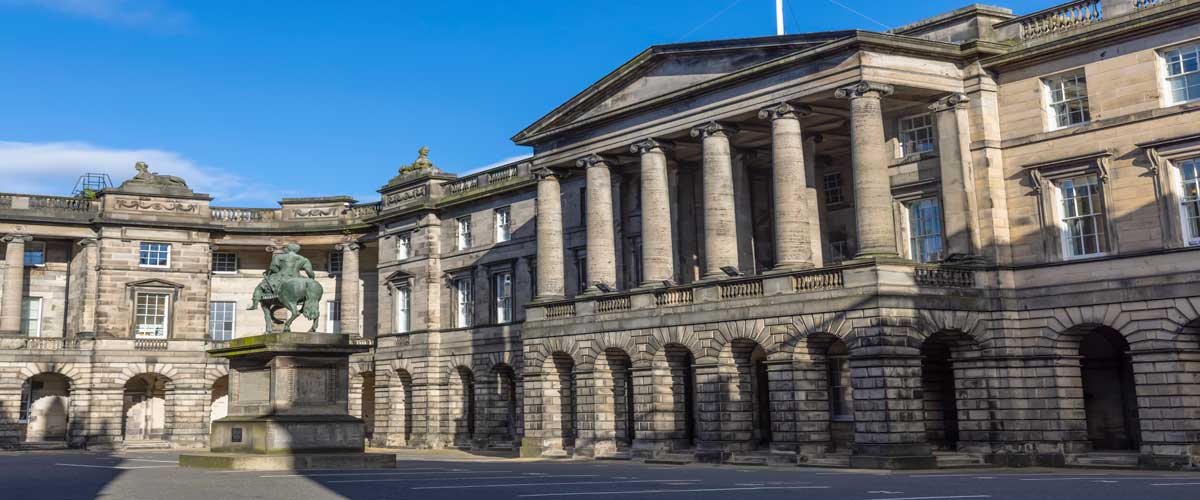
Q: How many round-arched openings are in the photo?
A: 15